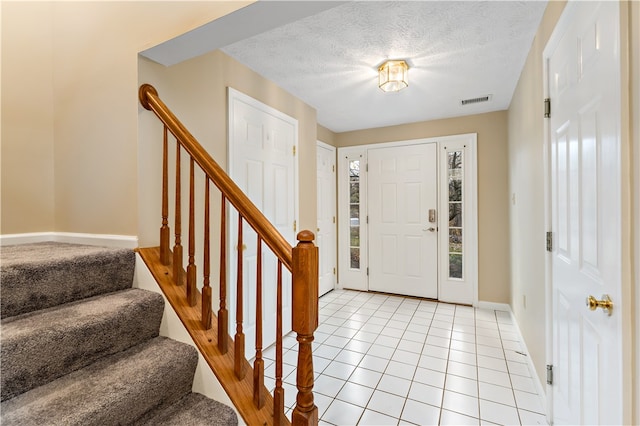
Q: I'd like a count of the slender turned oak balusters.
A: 8